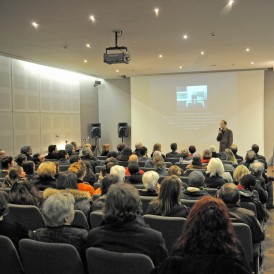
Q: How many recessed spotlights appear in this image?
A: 13